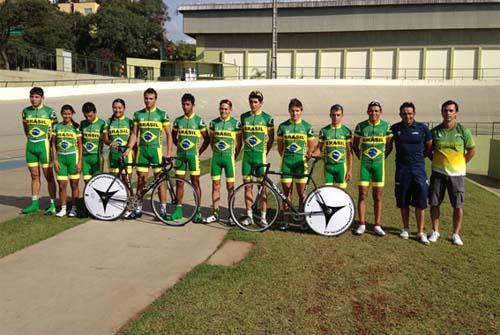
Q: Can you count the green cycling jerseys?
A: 11